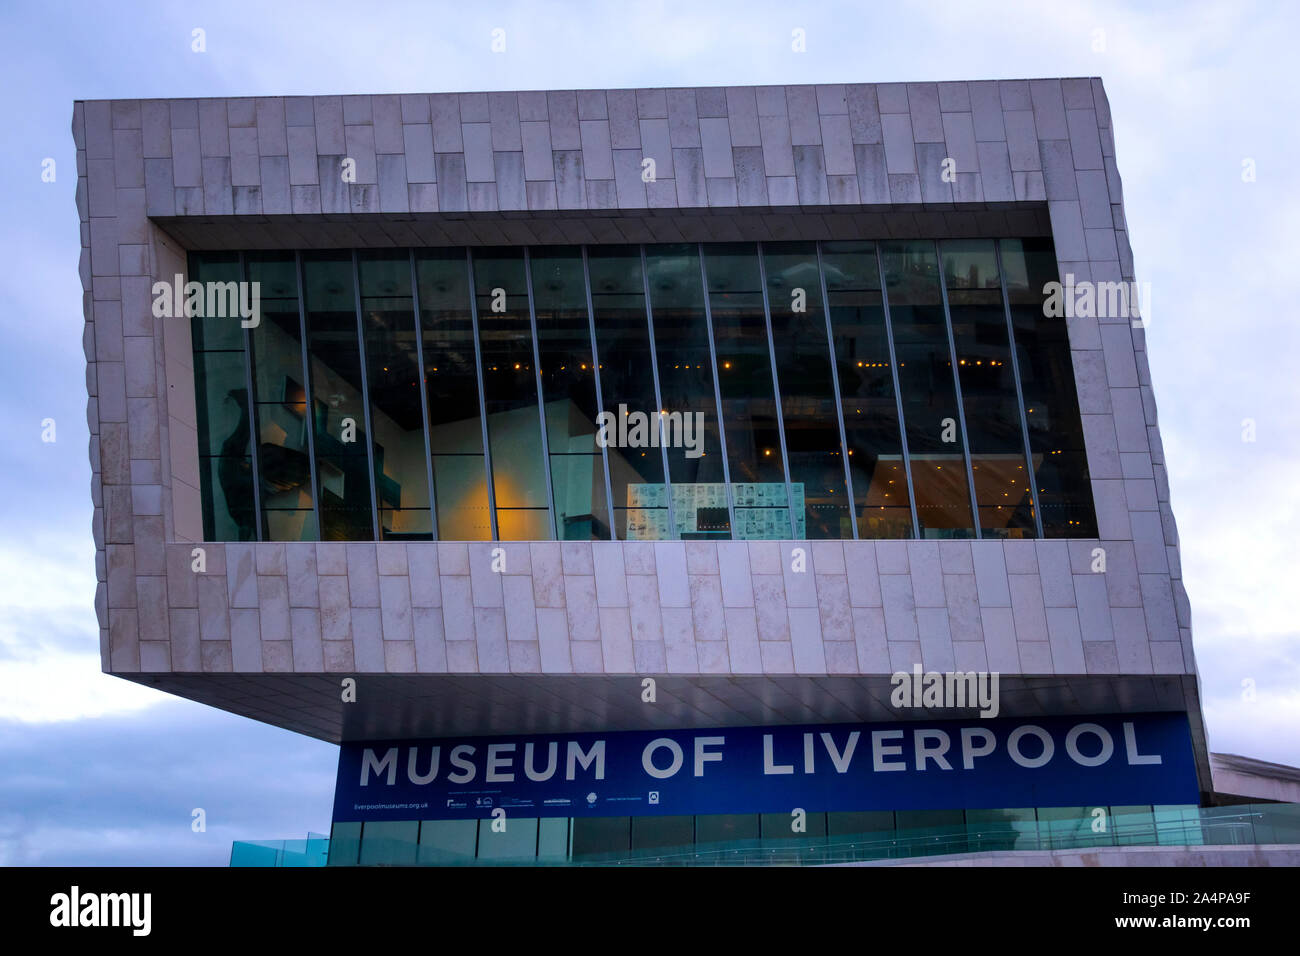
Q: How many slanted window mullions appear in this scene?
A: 14